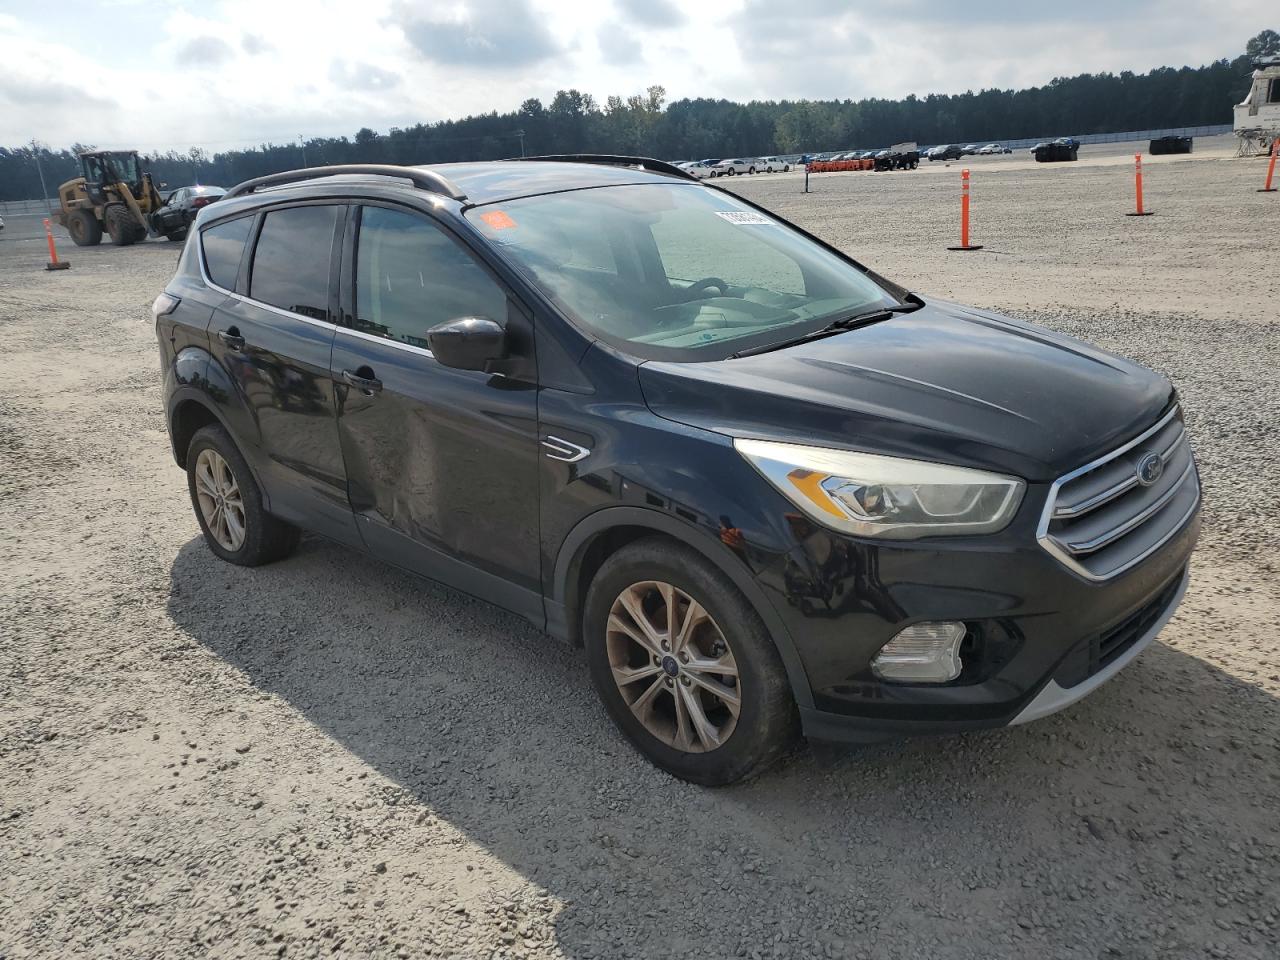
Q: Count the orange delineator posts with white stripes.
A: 4